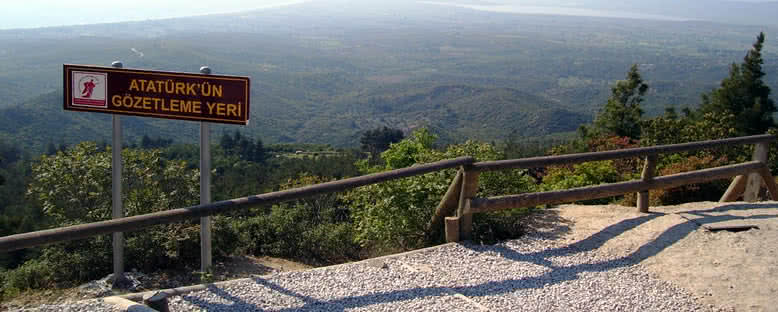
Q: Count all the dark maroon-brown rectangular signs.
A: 1